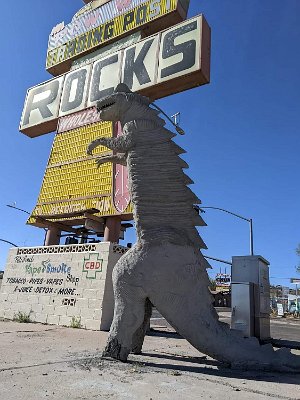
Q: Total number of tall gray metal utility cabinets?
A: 1